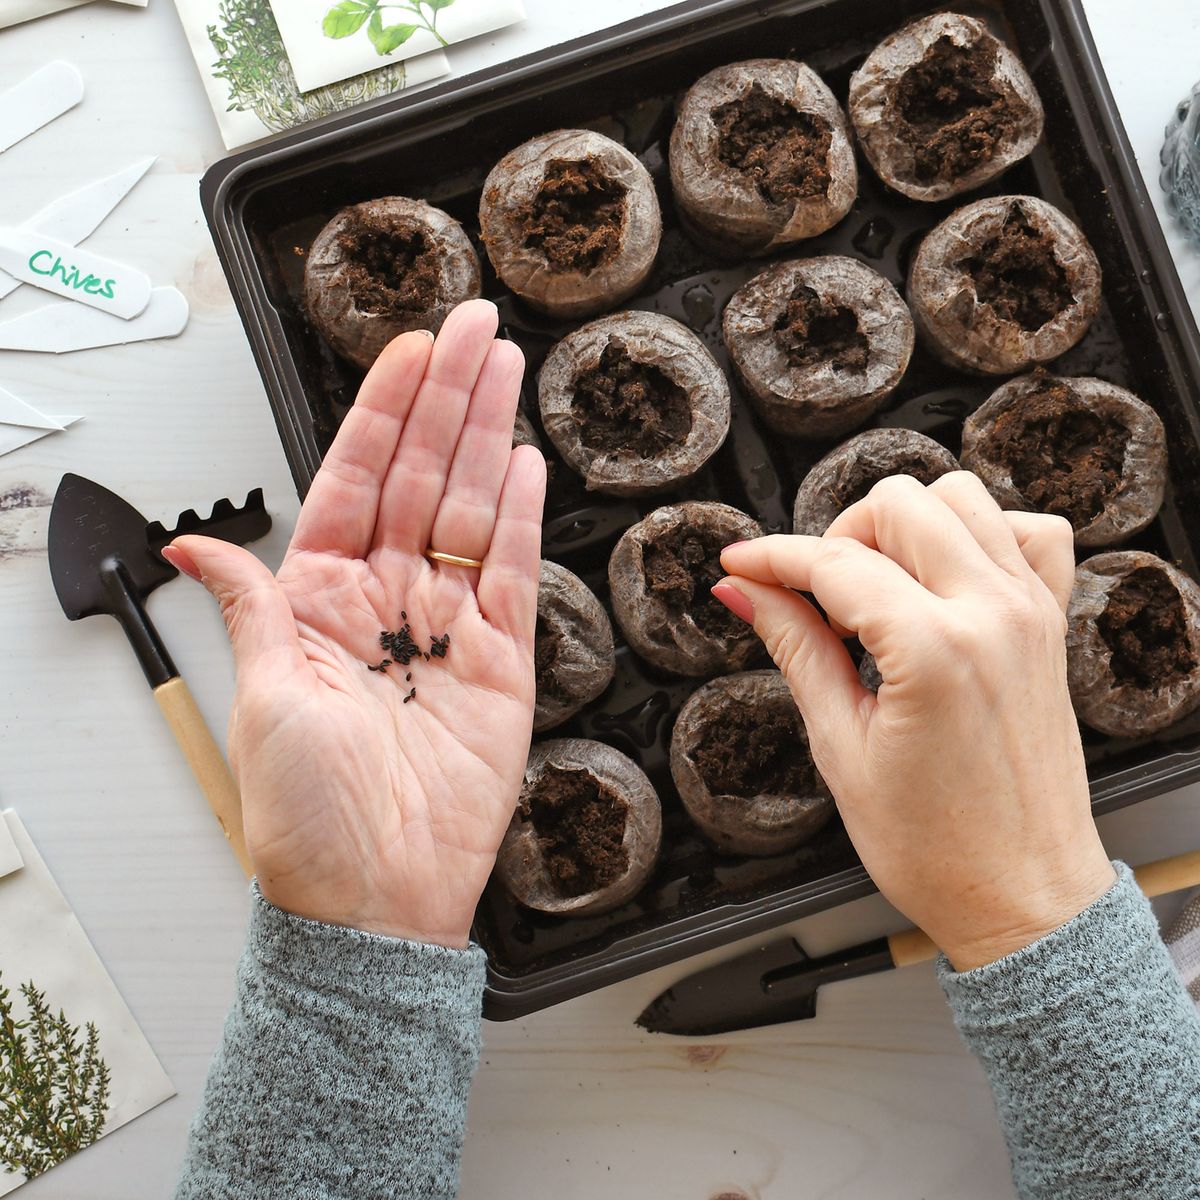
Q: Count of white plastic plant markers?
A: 6